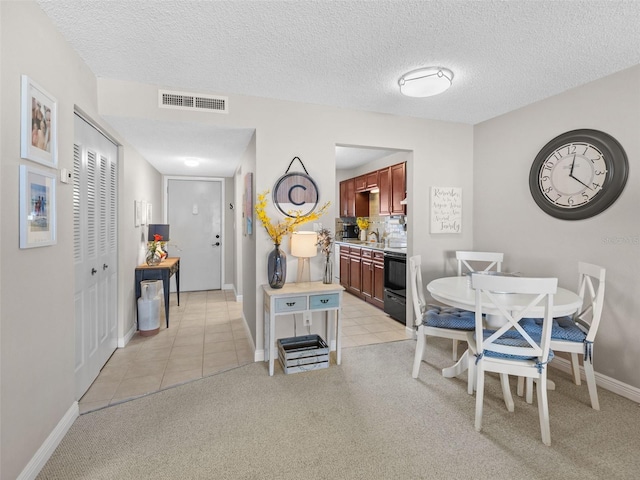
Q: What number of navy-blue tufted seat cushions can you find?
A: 3